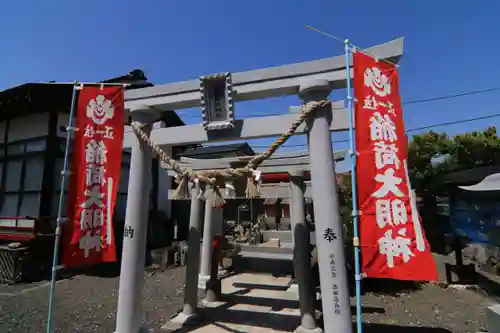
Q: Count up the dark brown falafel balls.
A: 0